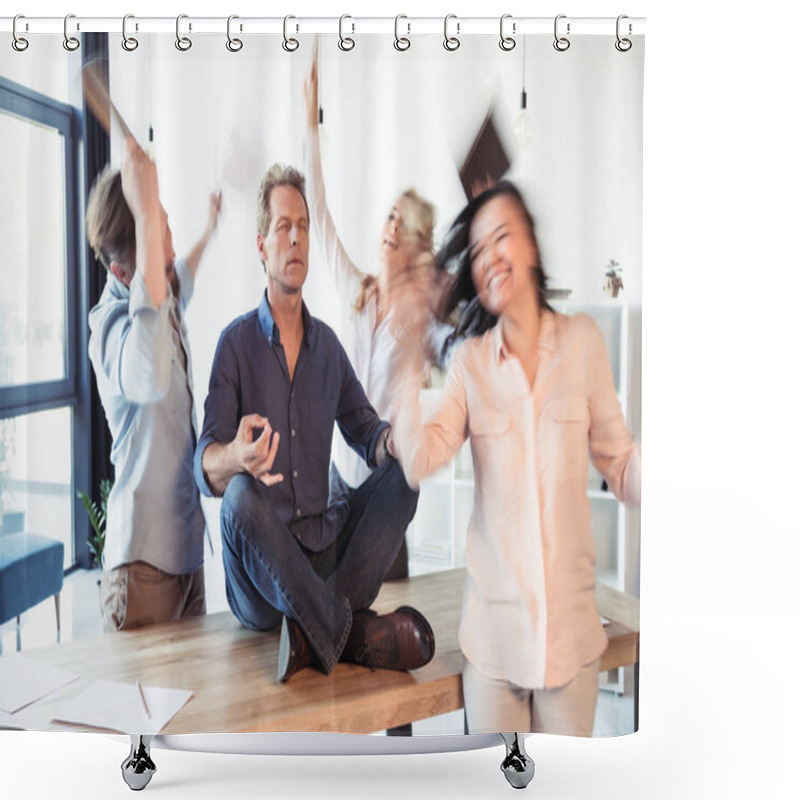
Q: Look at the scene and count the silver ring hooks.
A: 12